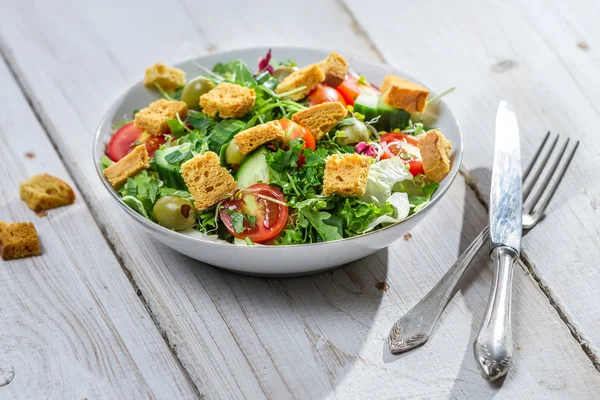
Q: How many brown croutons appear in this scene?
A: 14